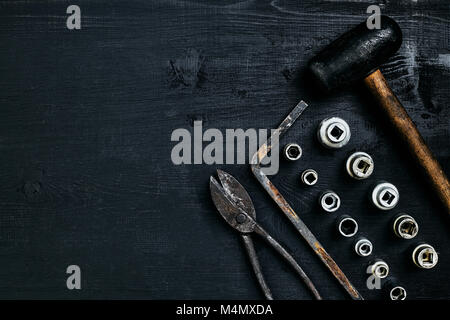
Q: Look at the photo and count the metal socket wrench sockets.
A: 12